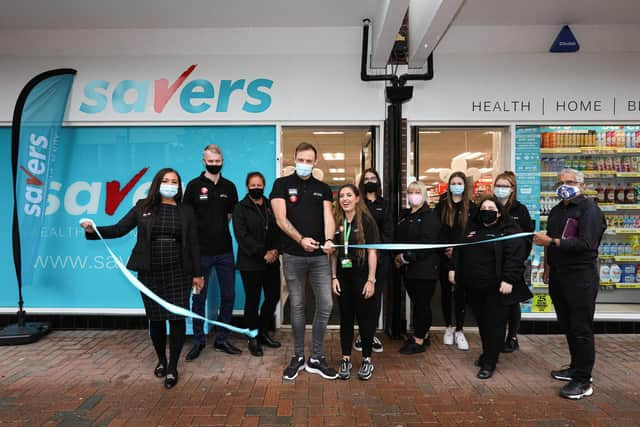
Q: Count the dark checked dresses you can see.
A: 1